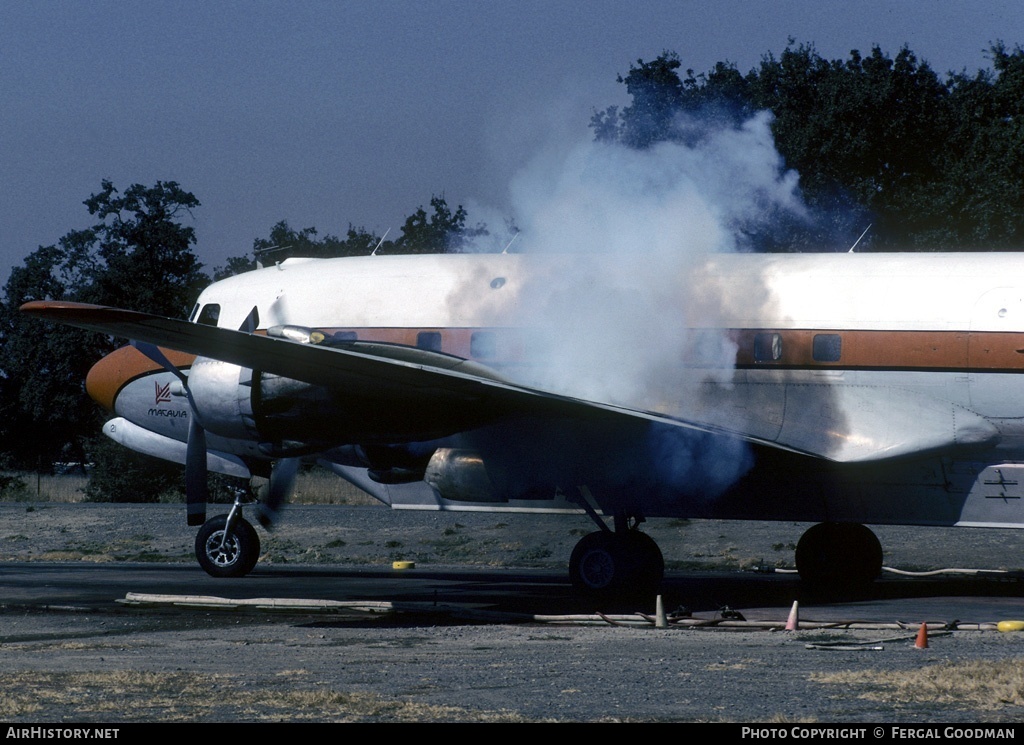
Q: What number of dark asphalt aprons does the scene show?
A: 1